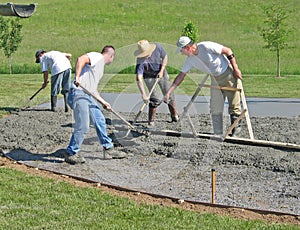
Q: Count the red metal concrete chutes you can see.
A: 0